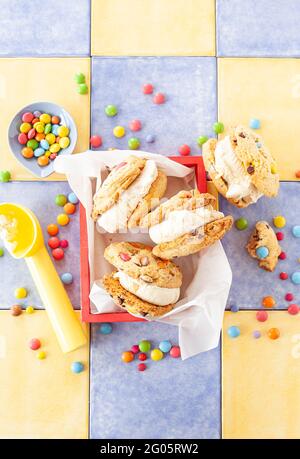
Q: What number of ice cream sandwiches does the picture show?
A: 4